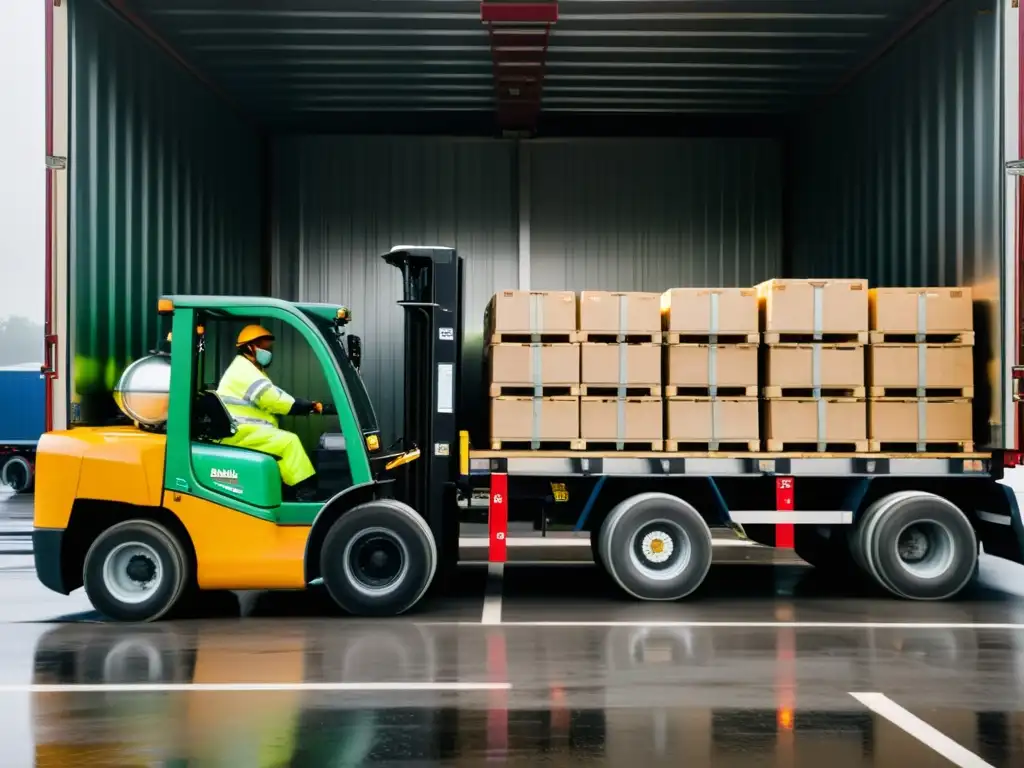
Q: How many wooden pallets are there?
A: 15